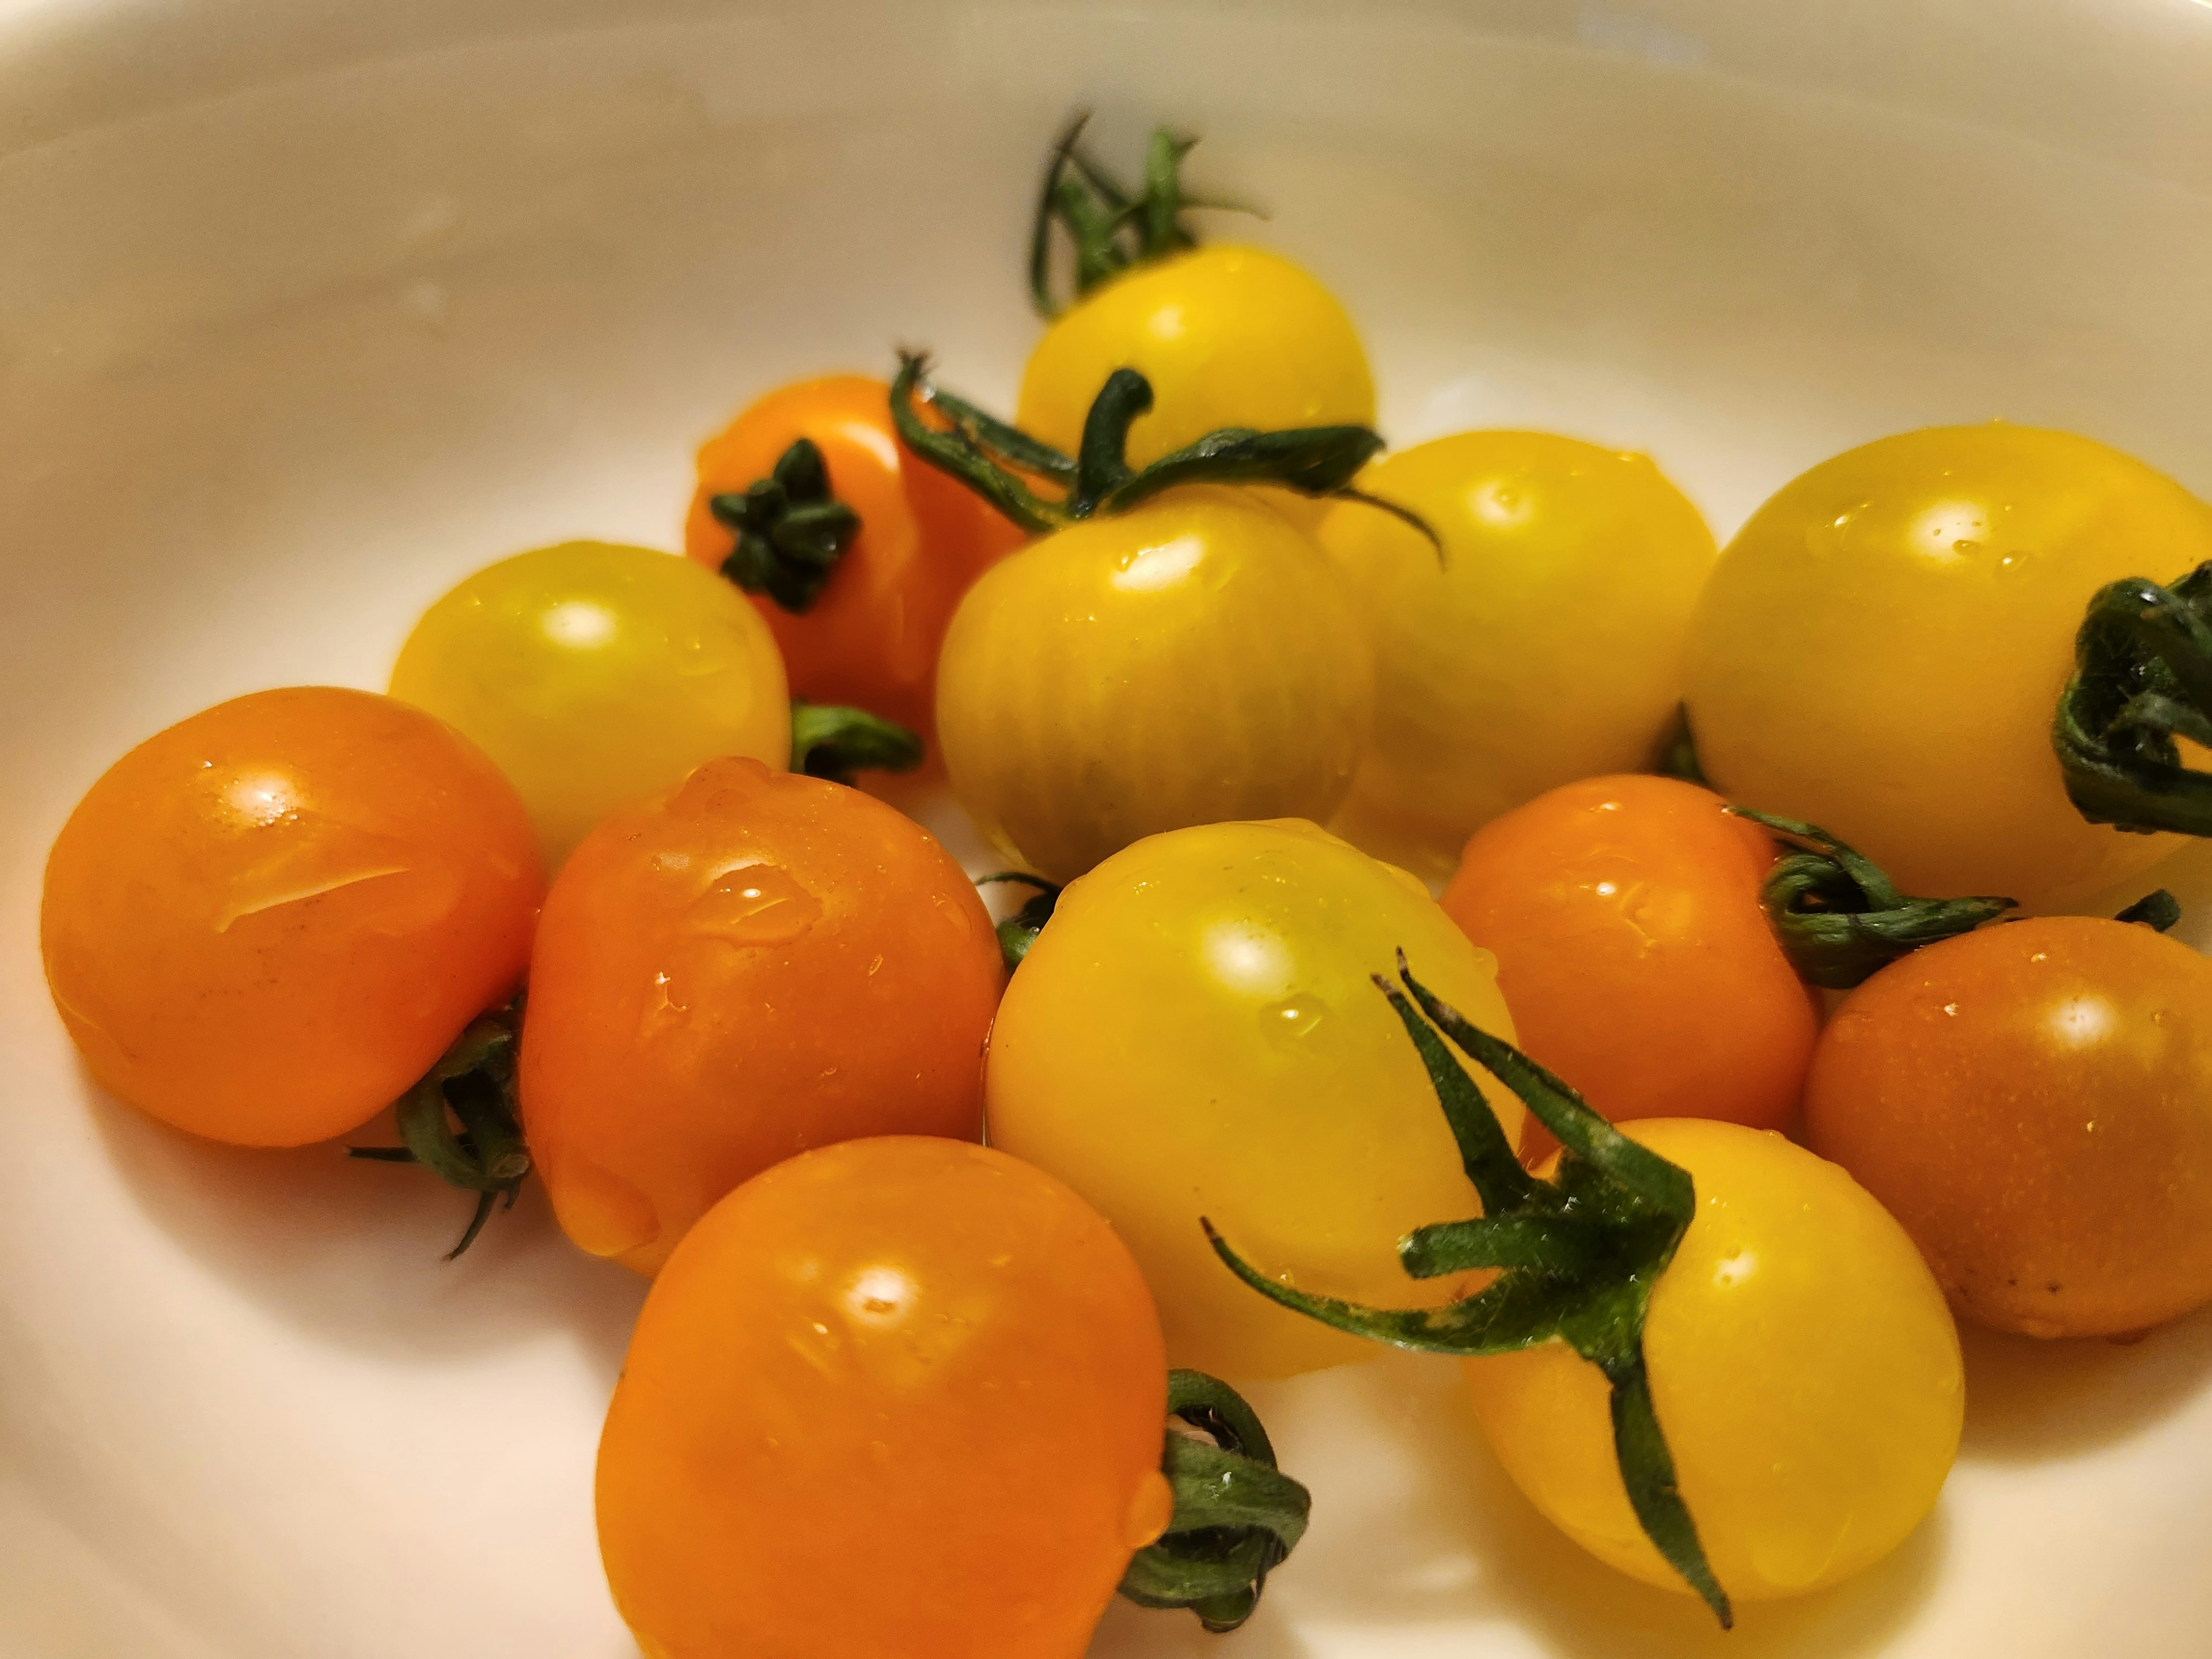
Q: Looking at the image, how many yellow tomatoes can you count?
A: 7